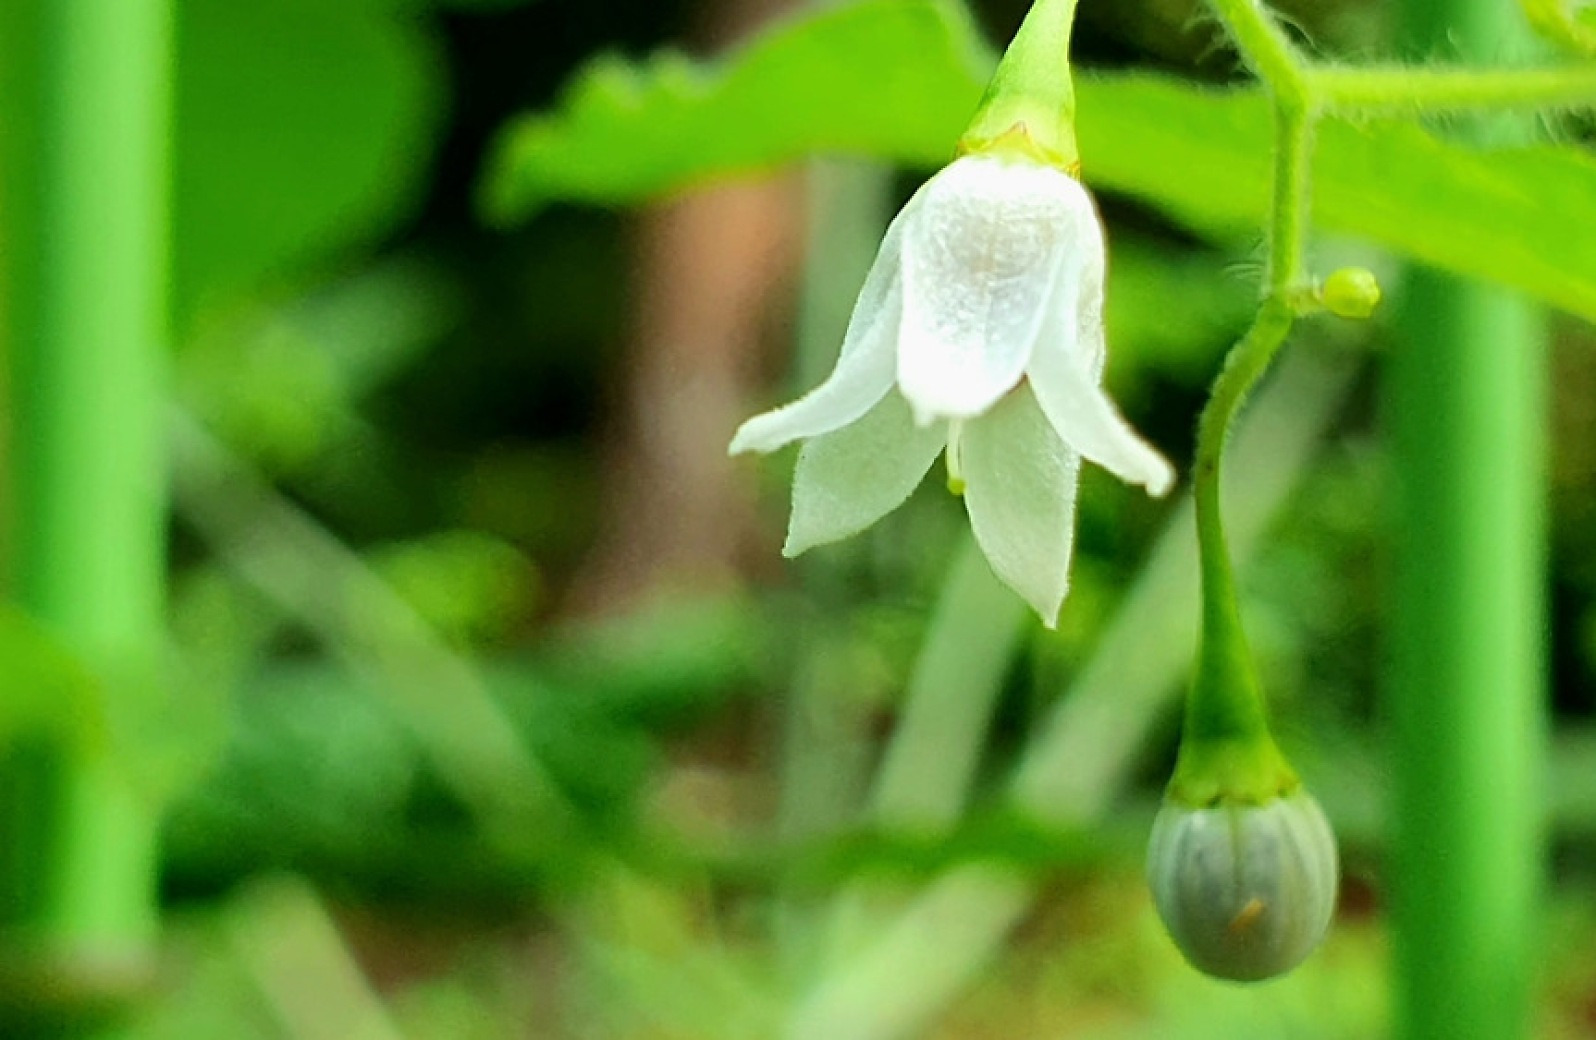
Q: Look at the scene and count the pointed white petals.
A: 5